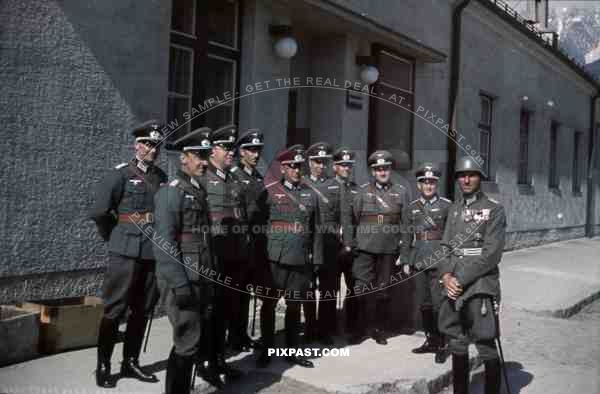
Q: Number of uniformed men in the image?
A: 10